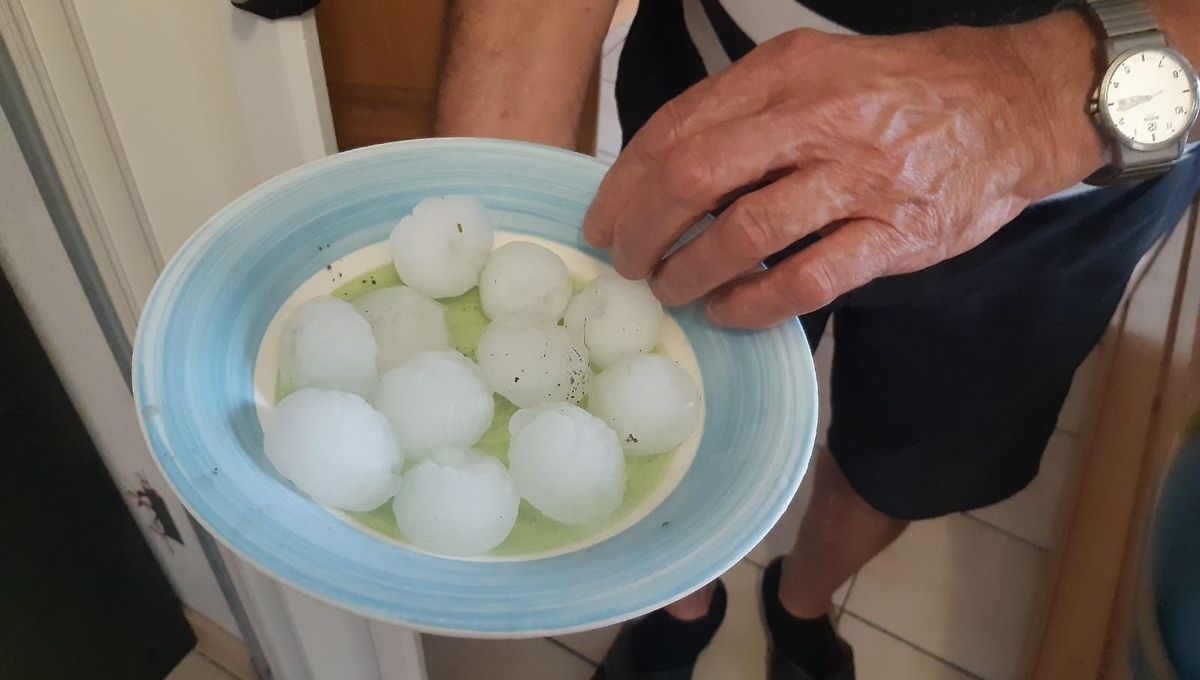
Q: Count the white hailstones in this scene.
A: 11